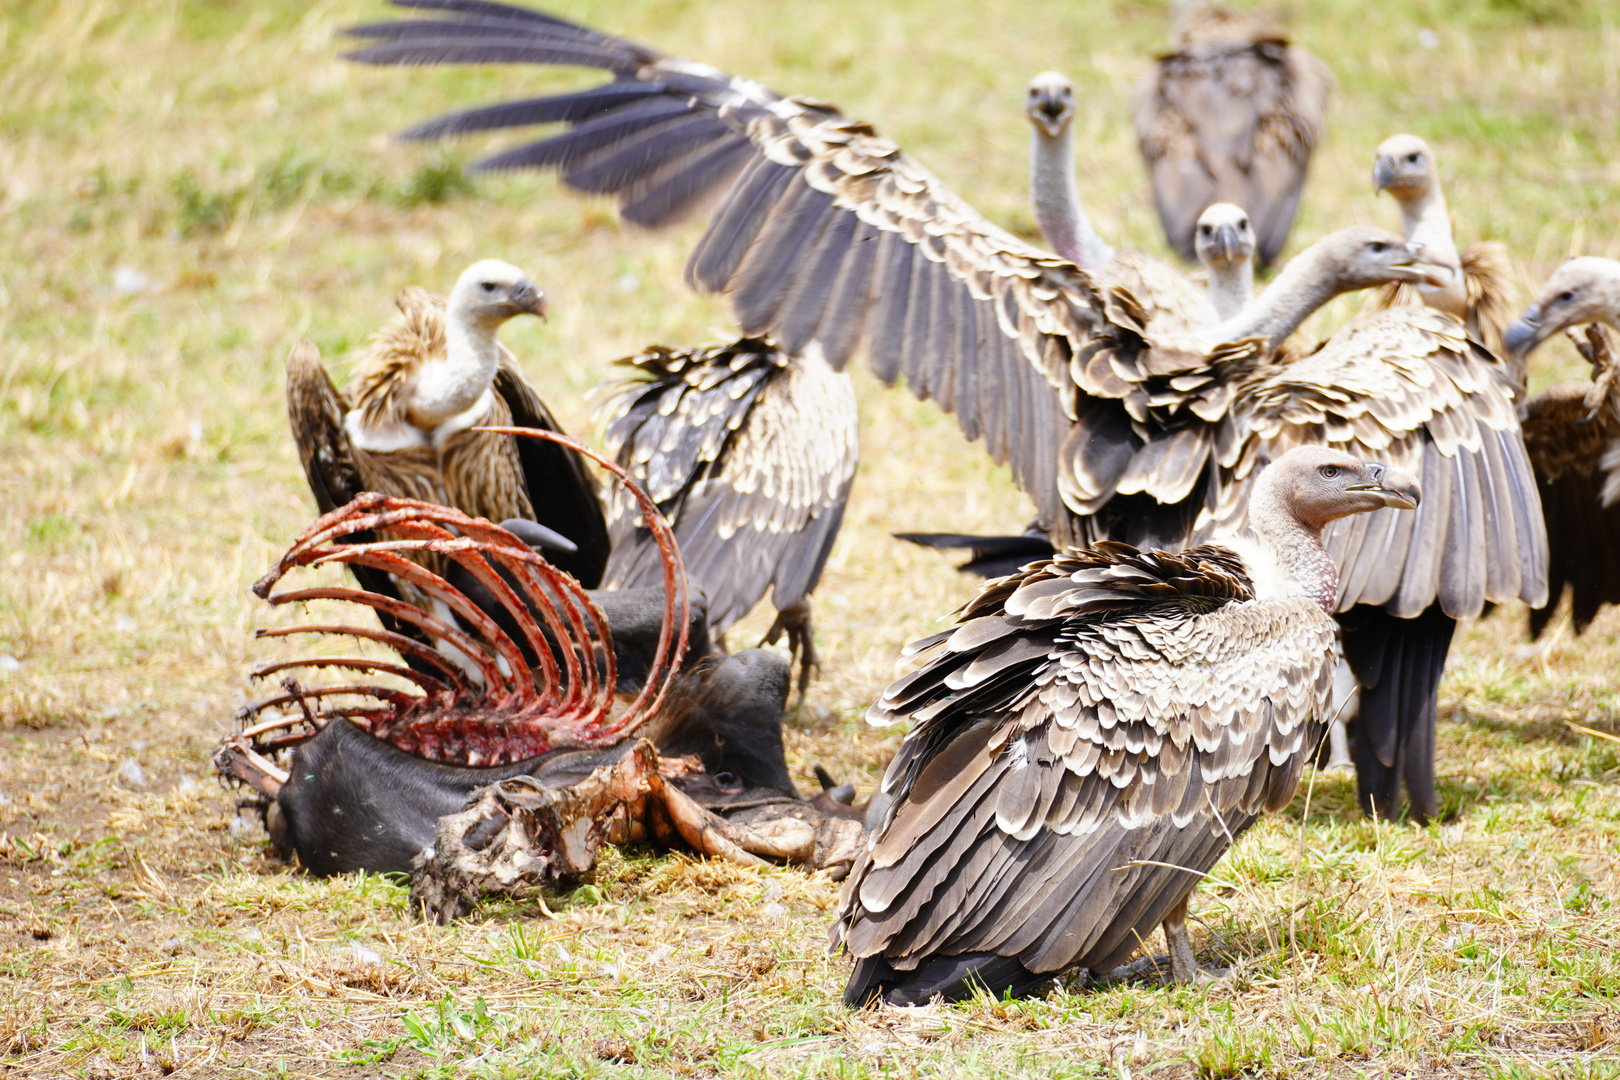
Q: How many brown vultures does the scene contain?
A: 9